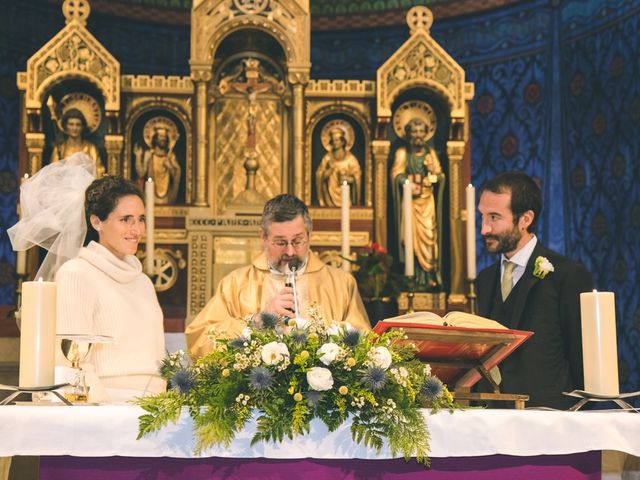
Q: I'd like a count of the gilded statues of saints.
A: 4